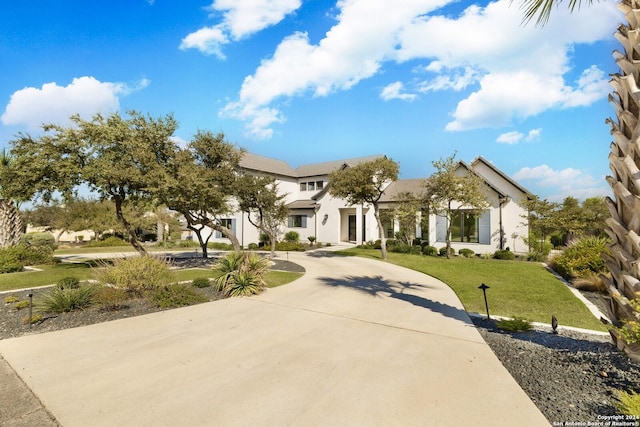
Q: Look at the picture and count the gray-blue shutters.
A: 6